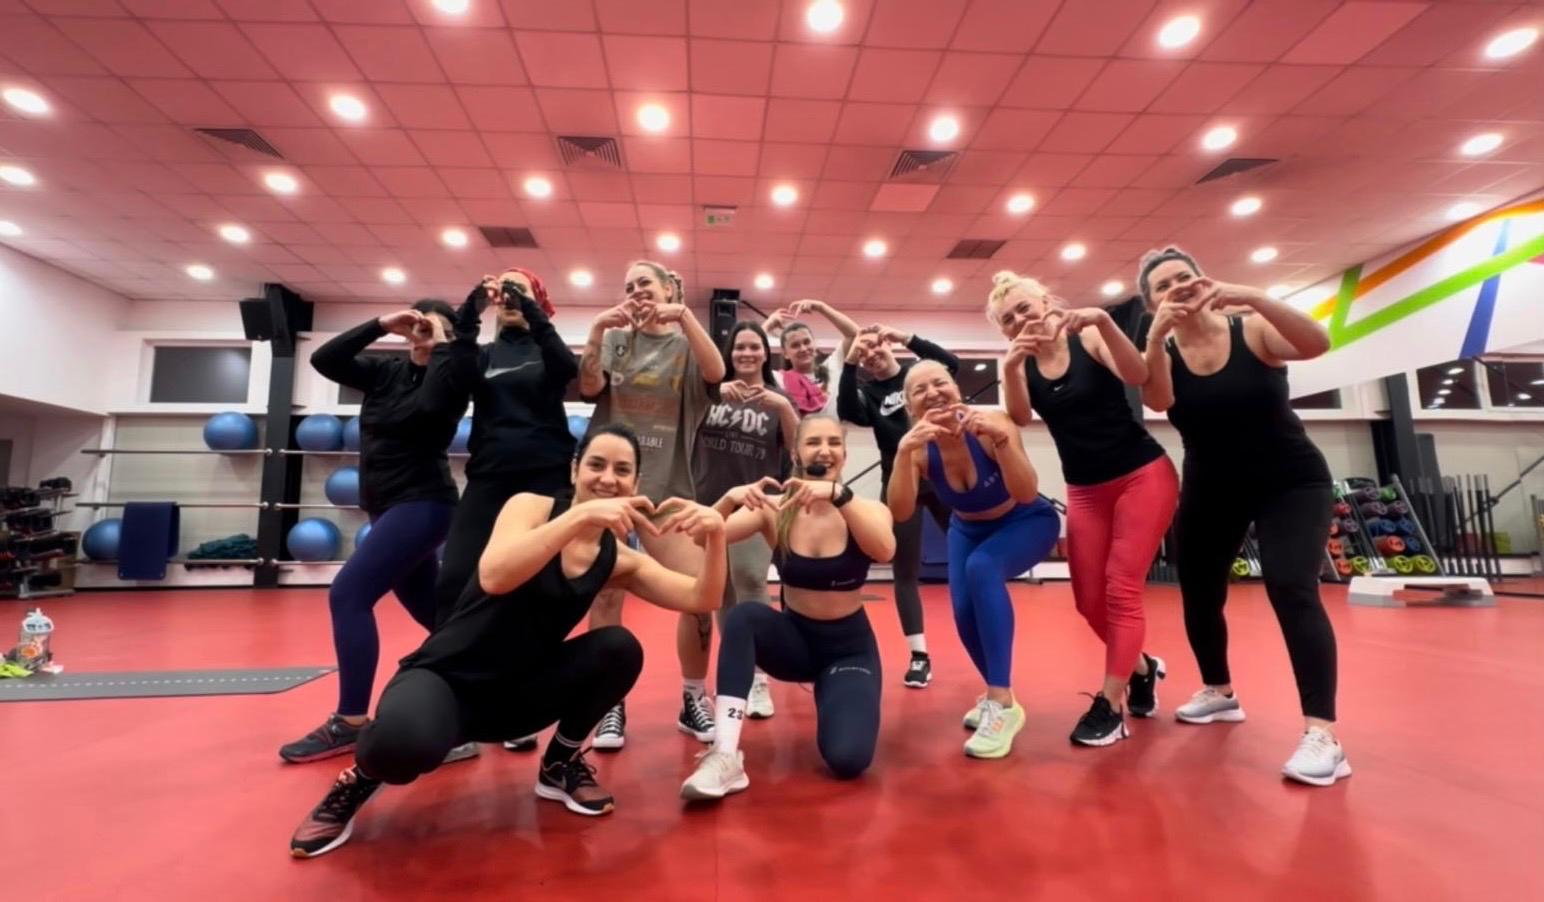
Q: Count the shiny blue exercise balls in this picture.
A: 9